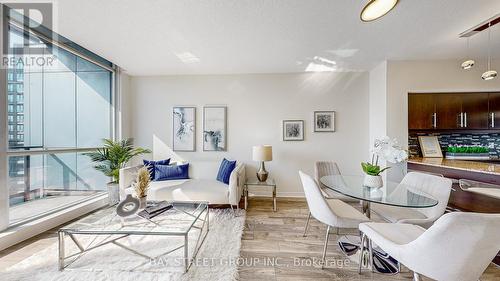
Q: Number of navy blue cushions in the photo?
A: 3